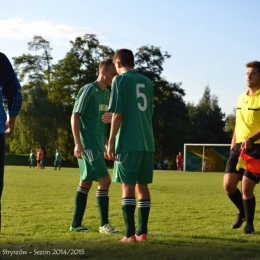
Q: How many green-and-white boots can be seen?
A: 2